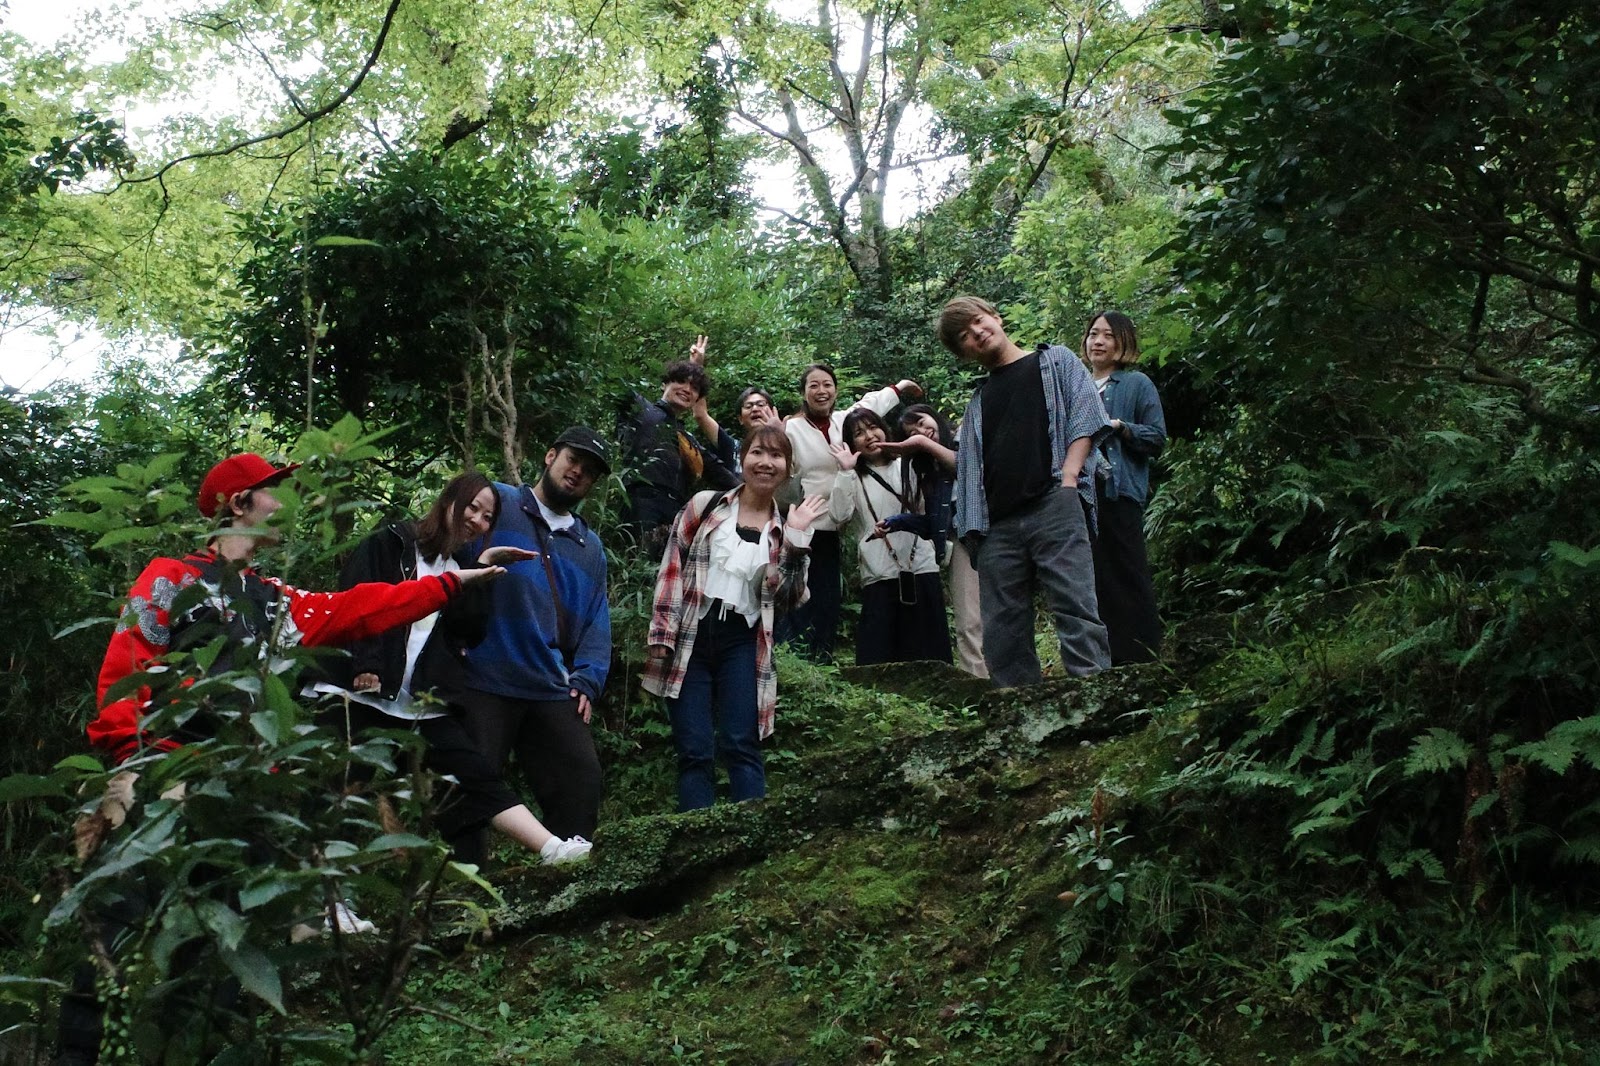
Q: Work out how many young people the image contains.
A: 11